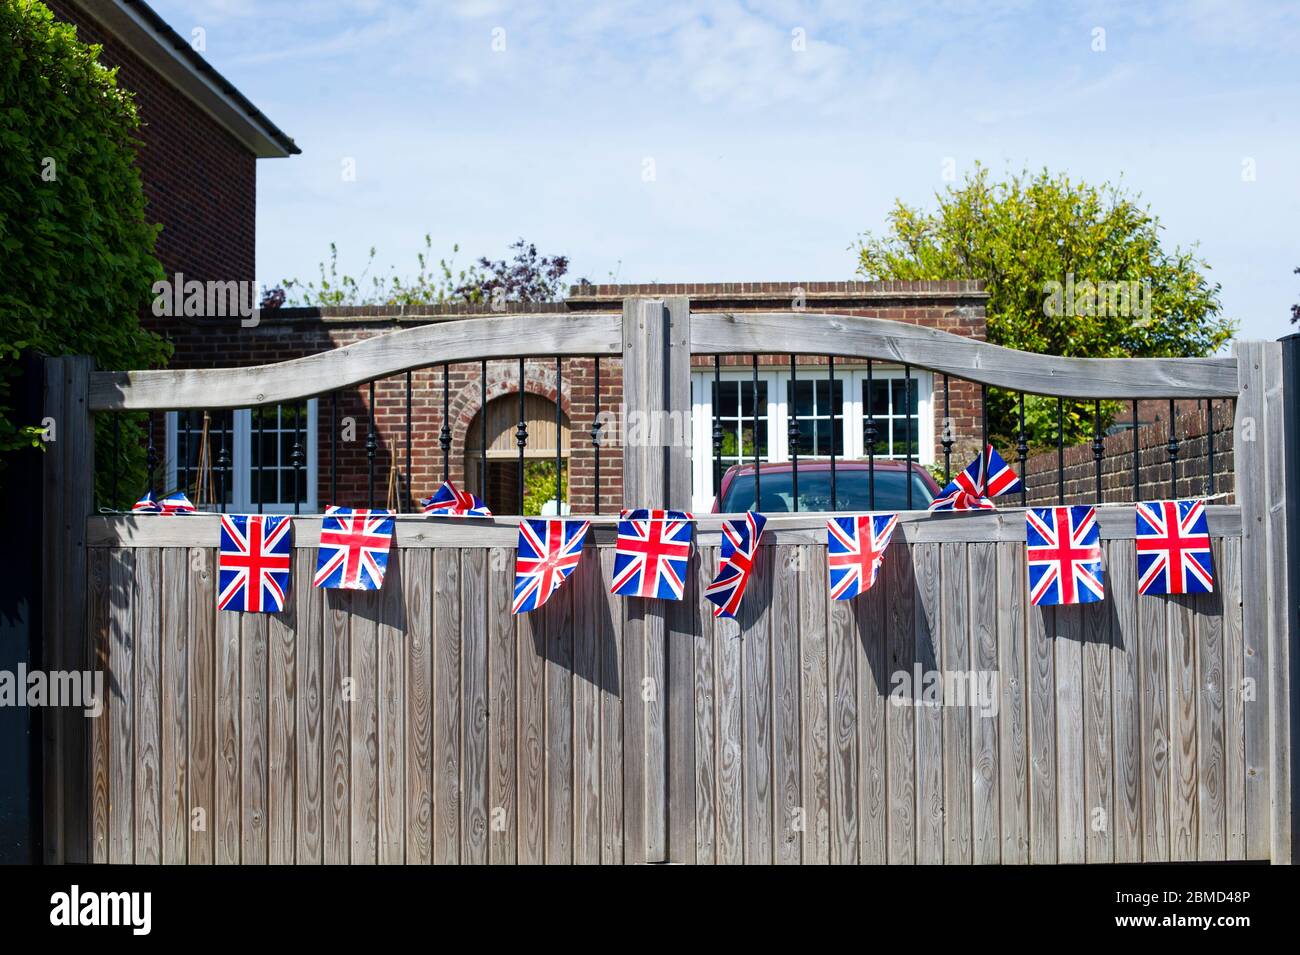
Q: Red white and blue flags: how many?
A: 11